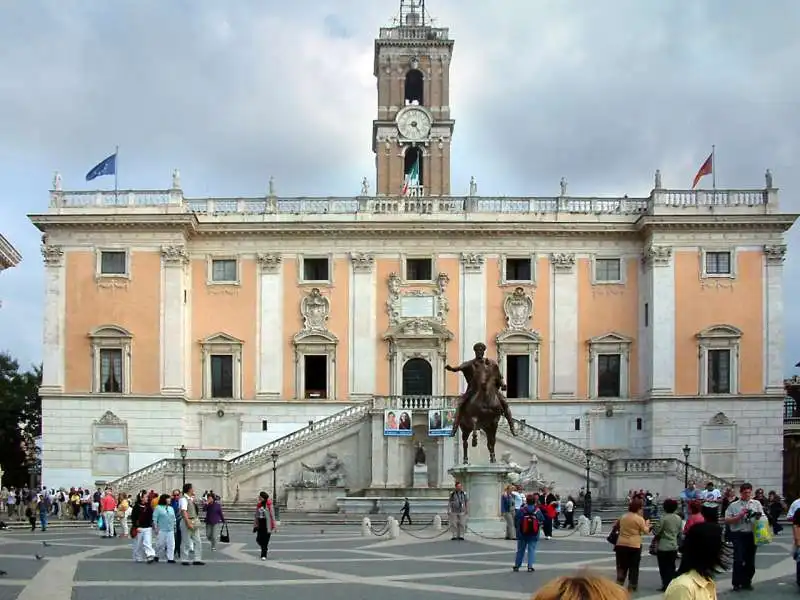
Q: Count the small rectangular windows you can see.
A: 7